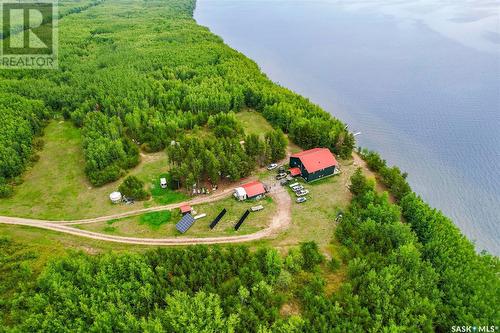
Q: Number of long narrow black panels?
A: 2